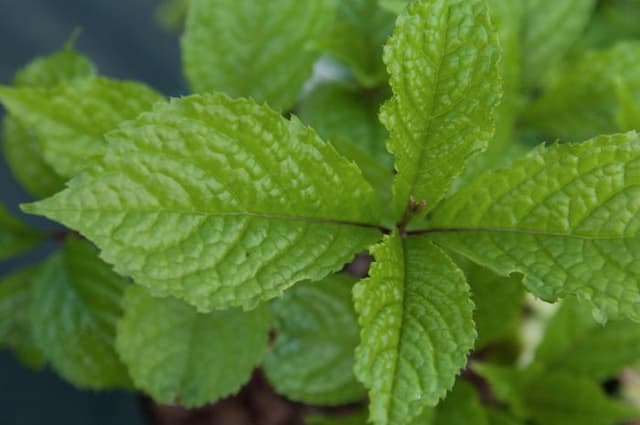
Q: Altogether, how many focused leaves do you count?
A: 4